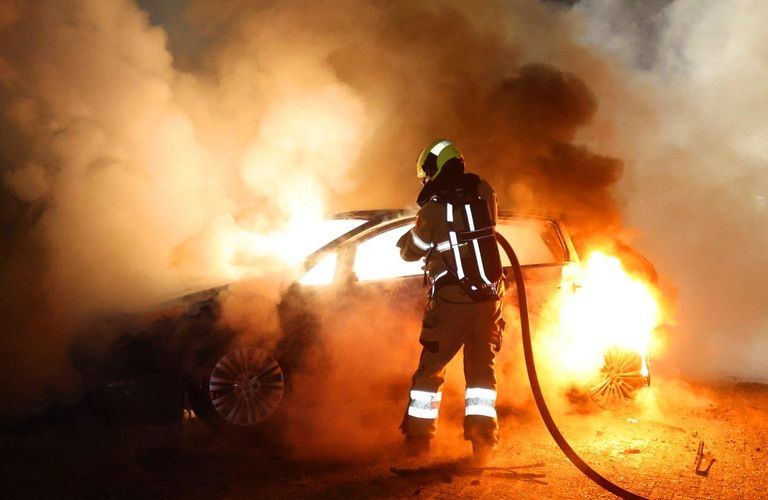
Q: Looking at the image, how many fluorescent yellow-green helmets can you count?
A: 1